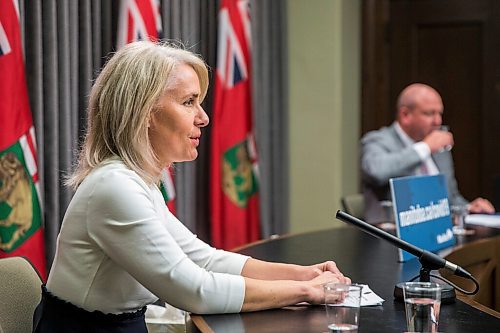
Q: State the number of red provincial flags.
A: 3